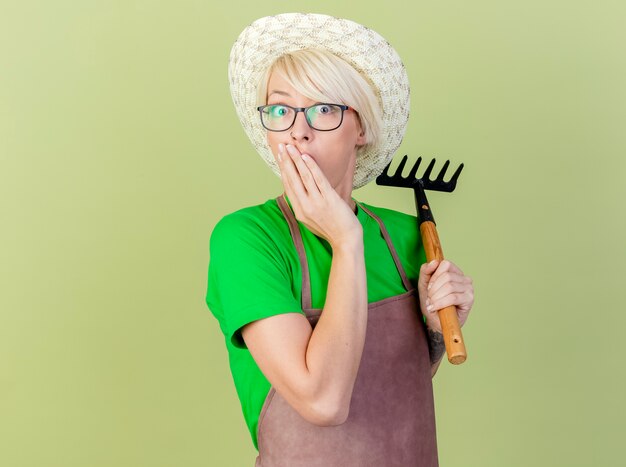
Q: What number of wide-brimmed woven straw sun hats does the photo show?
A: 1